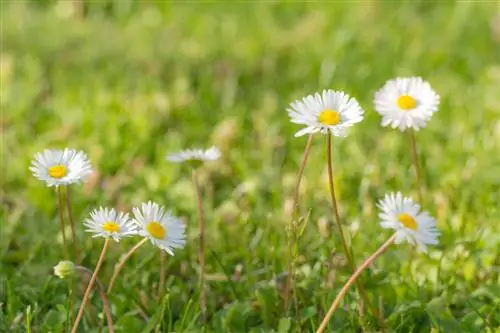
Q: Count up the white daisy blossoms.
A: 7